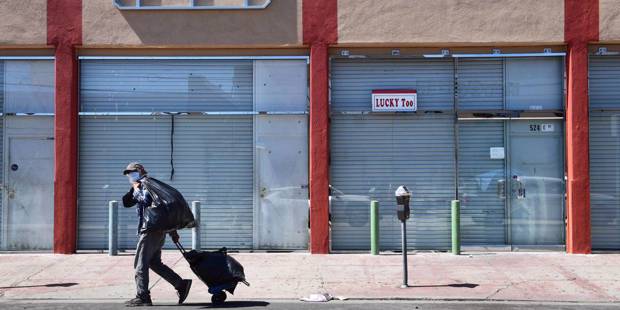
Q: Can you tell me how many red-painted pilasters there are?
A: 3